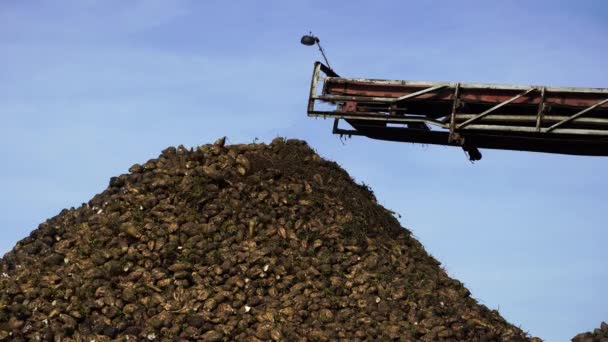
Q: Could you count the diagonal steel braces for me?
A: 3